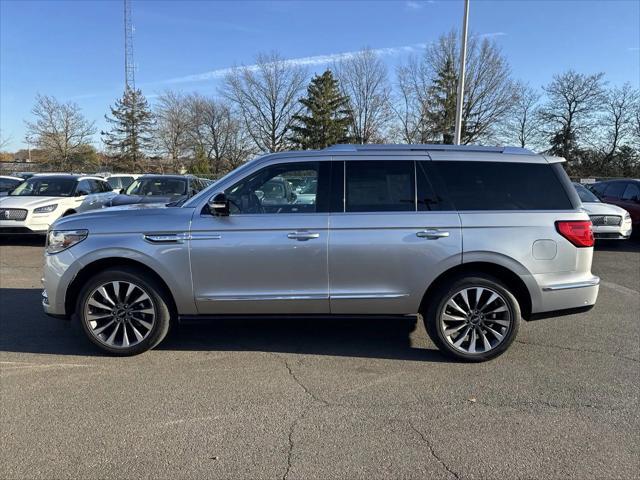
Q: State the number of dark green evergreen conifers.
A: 3